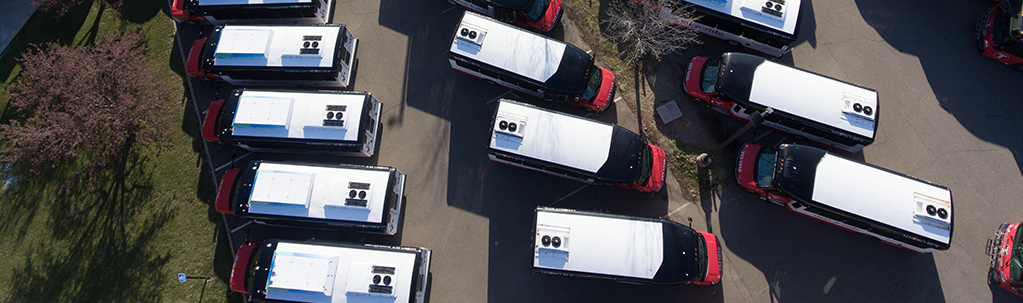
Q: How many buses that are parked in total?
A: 14